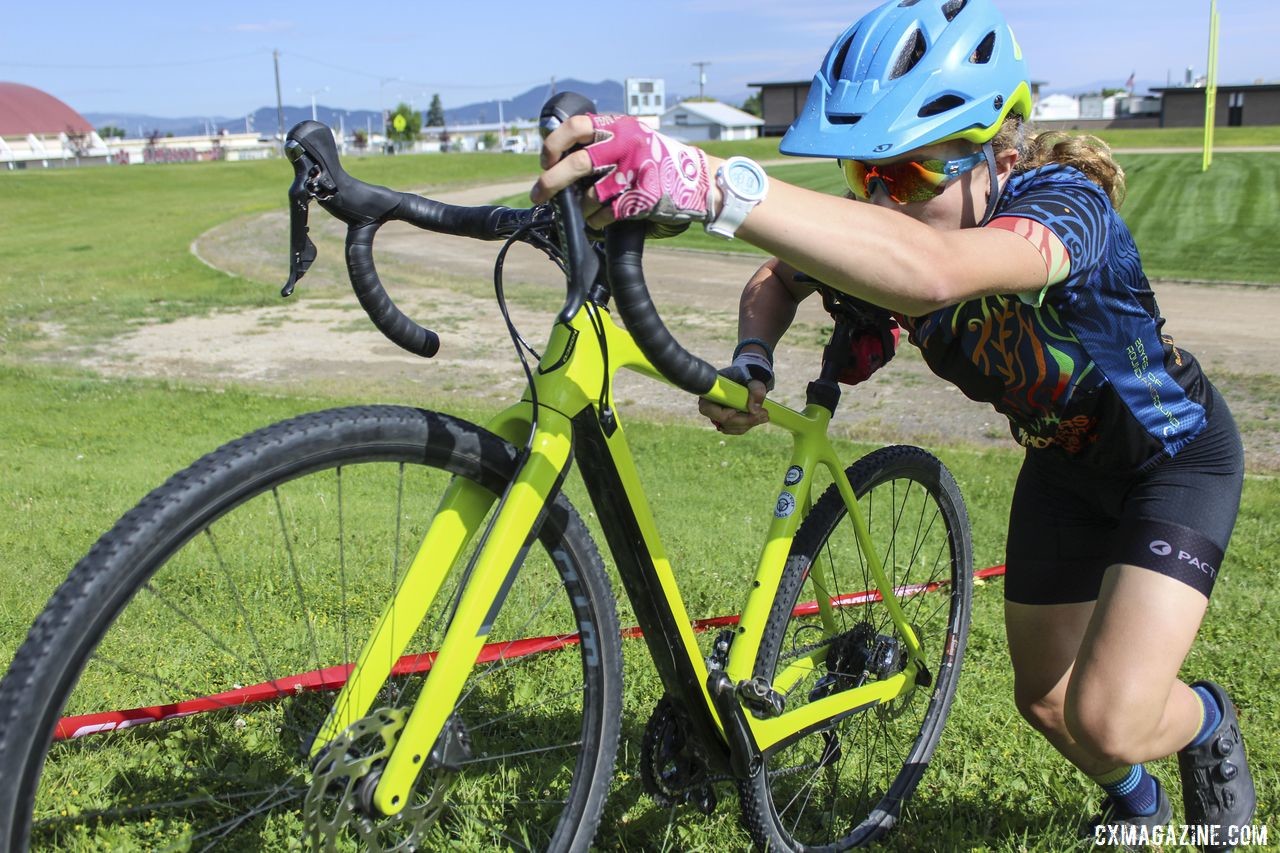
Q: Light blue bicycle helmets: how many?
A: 1